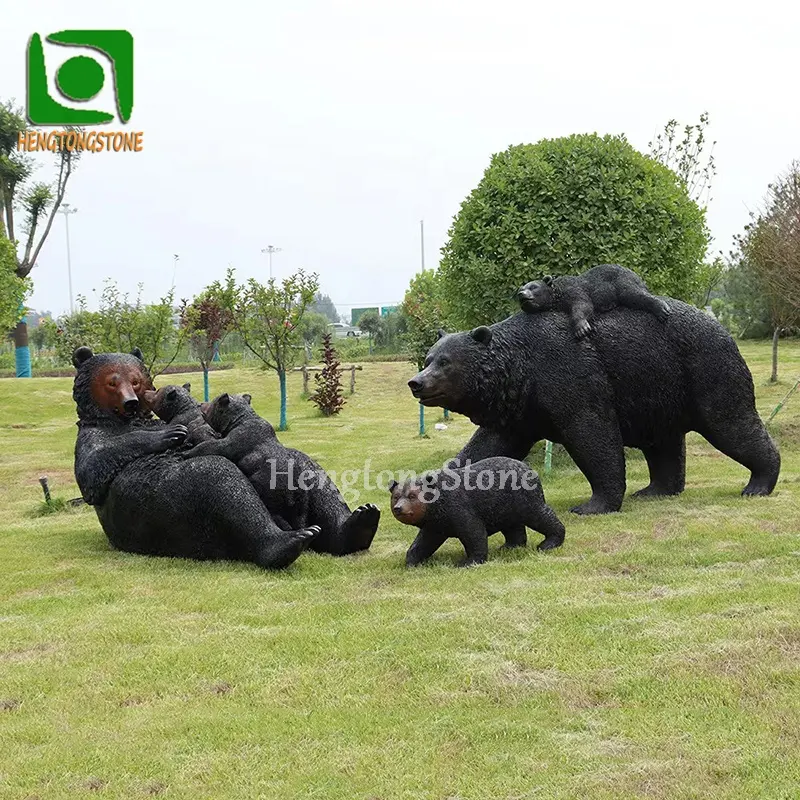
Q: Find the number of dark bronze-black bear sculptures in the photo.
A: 6